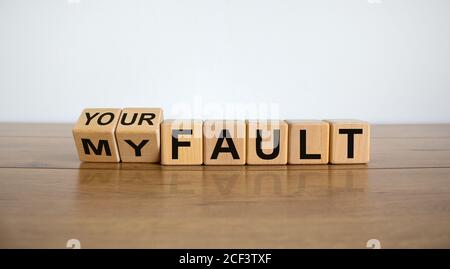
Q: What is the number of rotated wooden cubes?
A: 2